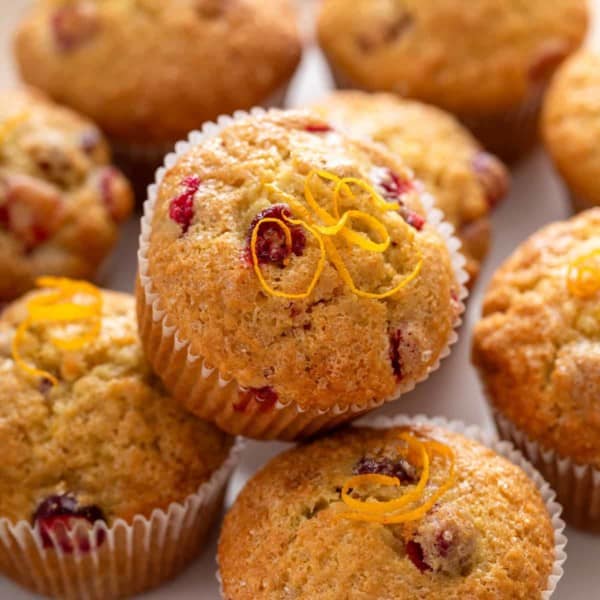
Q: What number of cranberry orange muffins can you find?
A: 9